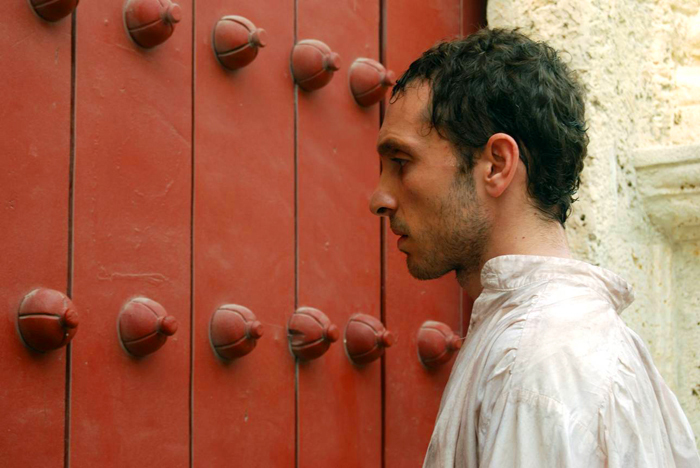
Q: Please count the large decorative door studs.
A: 11